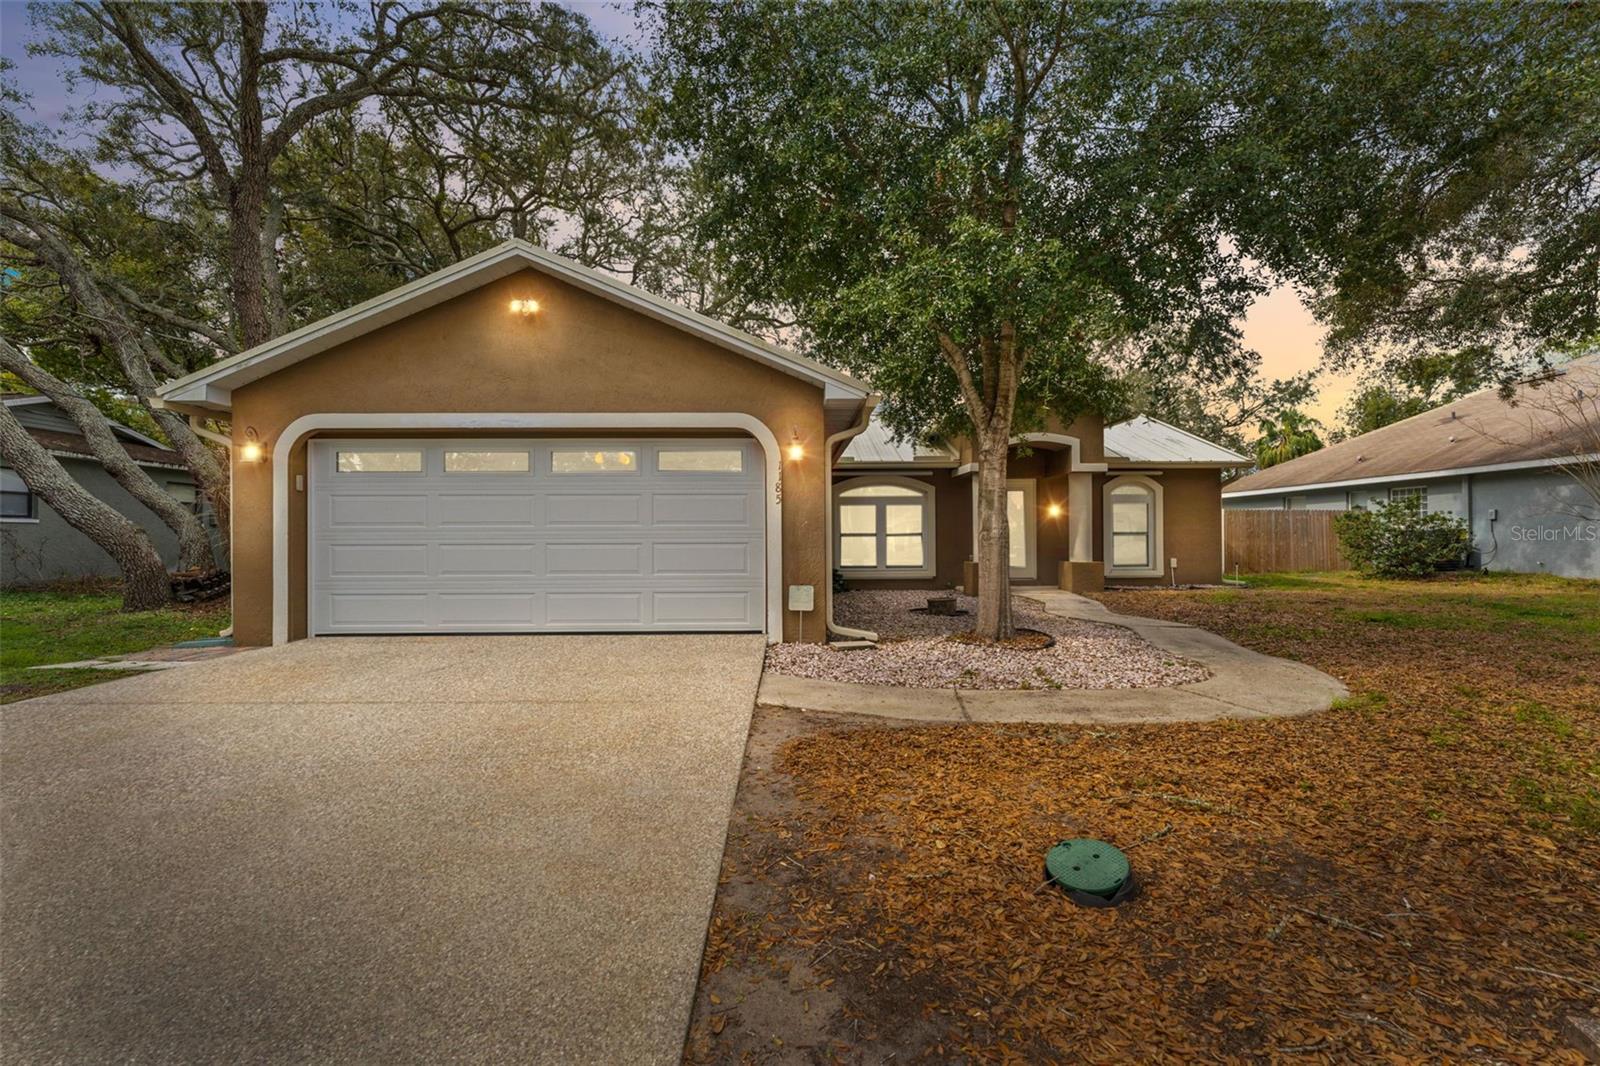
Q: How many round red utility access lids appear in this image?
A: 0